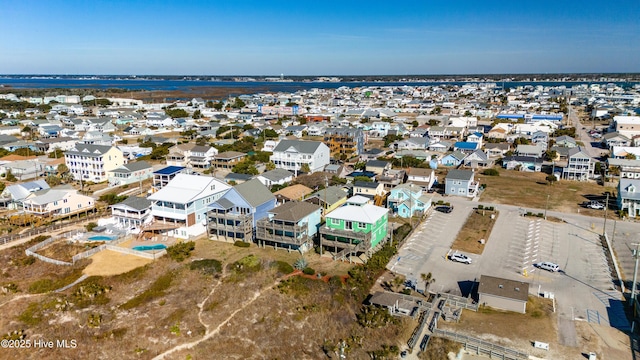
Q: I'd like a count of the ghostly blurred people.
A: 0